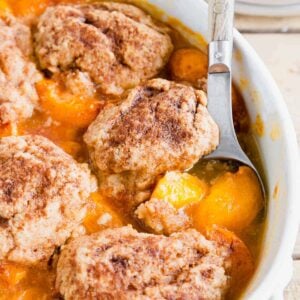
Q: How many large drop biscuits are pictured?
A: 5